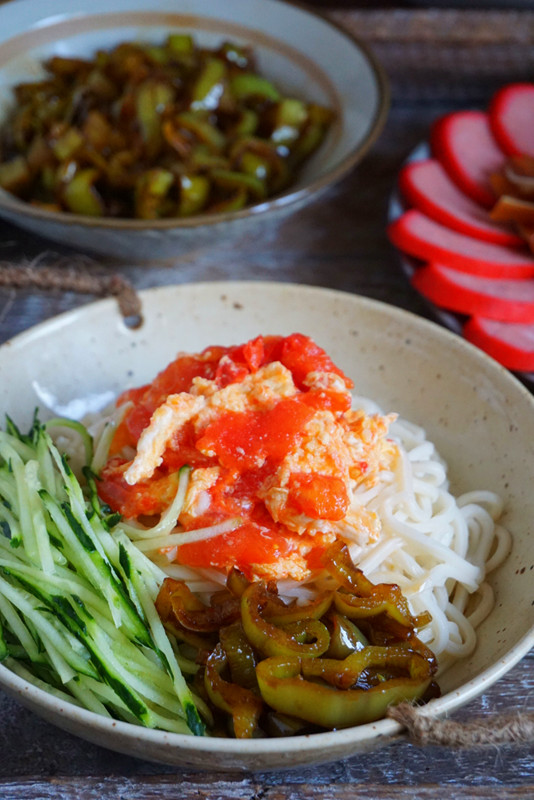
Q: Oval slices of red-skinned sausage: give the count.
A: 6